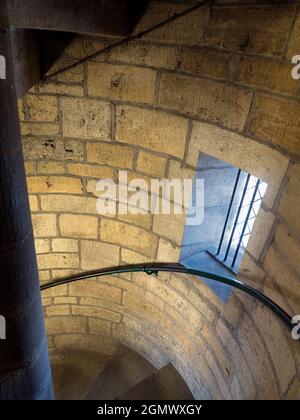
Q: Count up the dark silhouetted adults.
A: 0